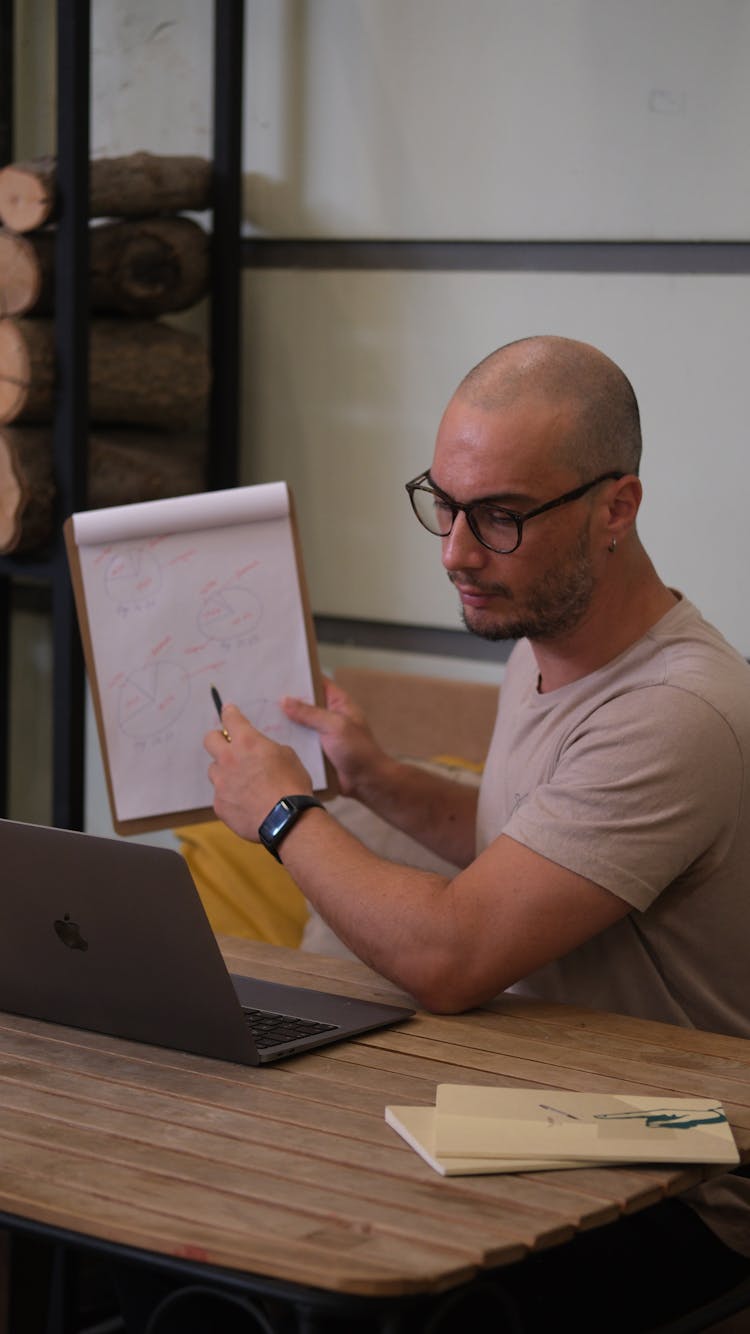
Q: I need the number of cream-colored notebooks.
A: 2